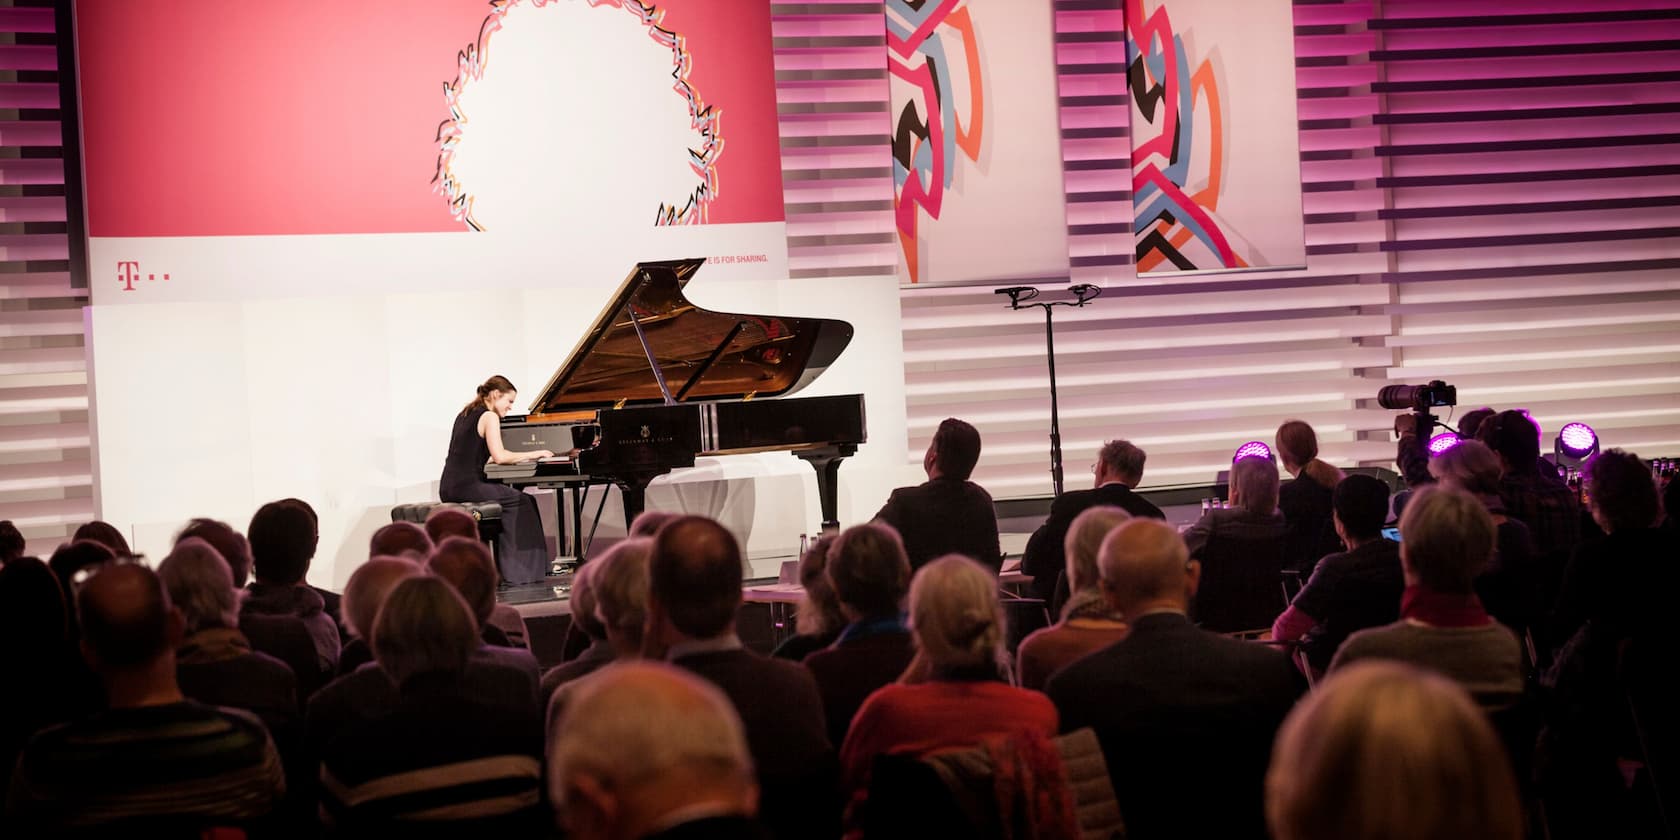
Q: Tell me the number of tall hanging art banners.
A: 2